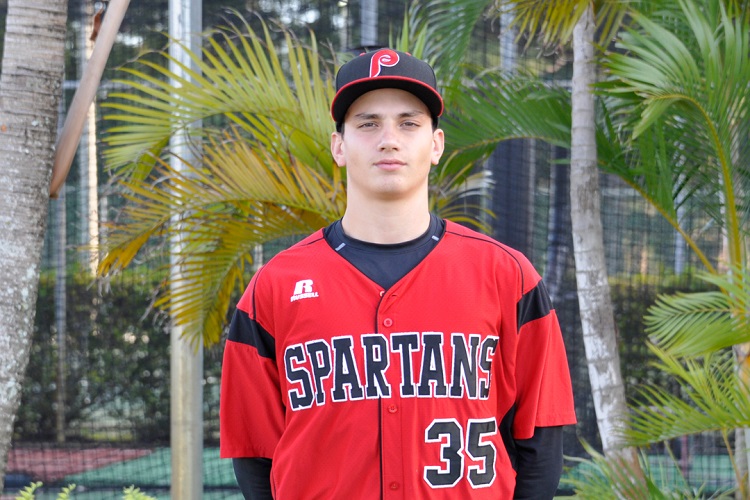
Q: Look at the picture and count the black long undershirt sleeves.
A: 2